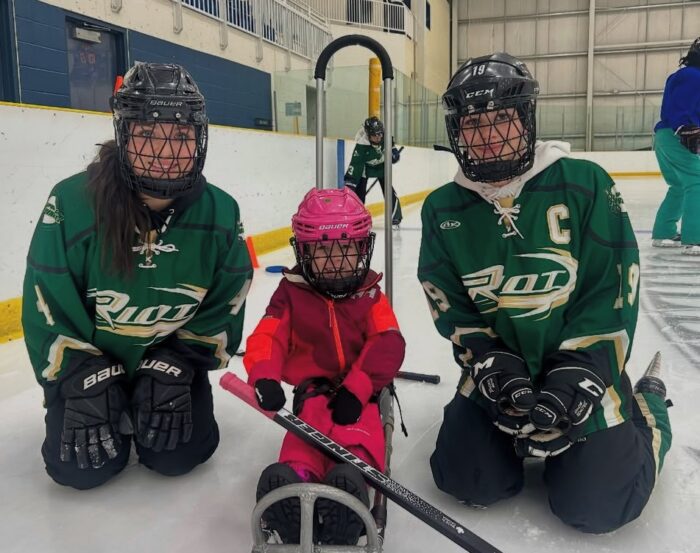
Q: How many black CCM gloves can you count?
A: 2